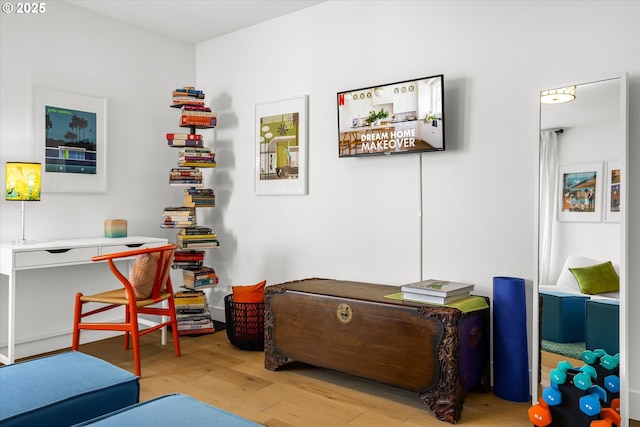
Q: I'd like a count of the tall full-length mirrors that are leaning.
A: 1